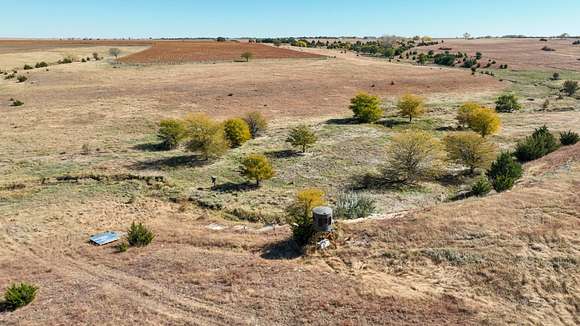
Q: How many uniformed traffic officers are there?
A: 0